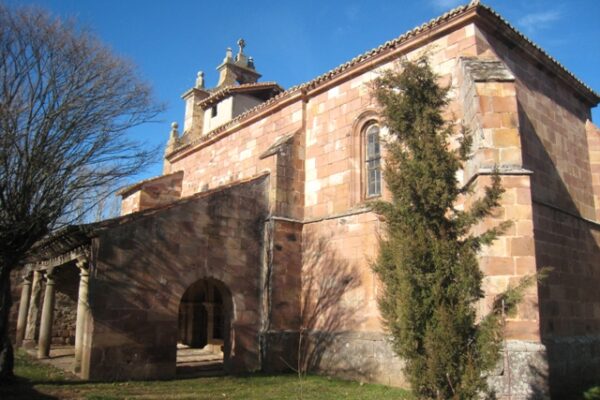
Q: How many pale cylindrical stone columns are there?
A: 4